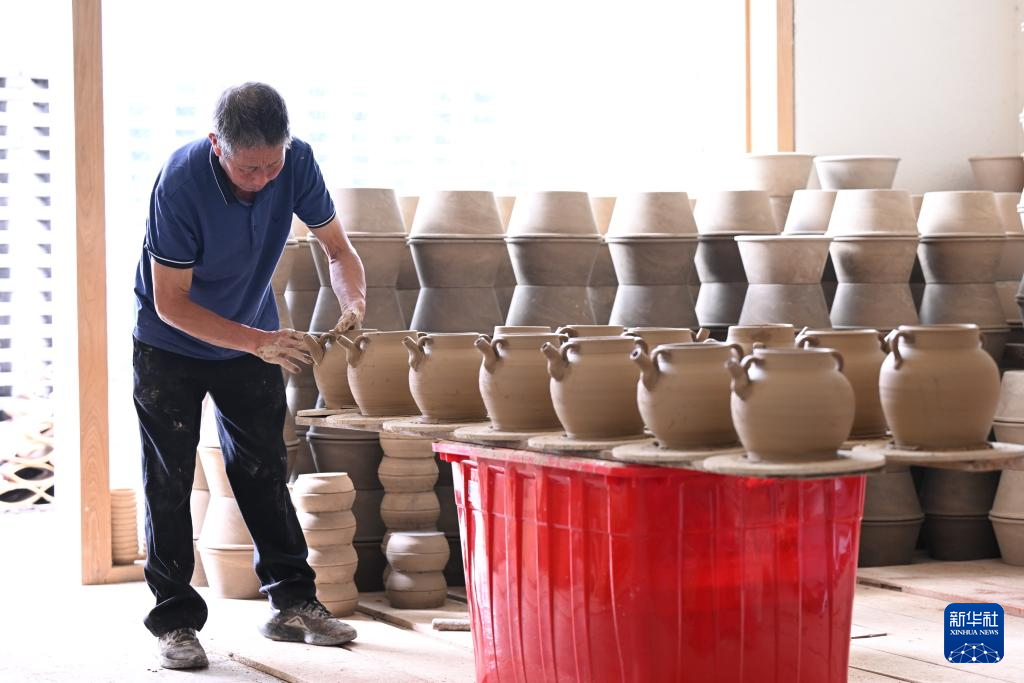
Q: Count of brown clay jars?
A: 13